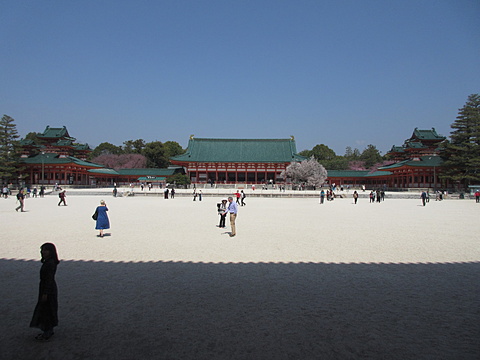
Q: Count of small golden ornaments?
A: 2